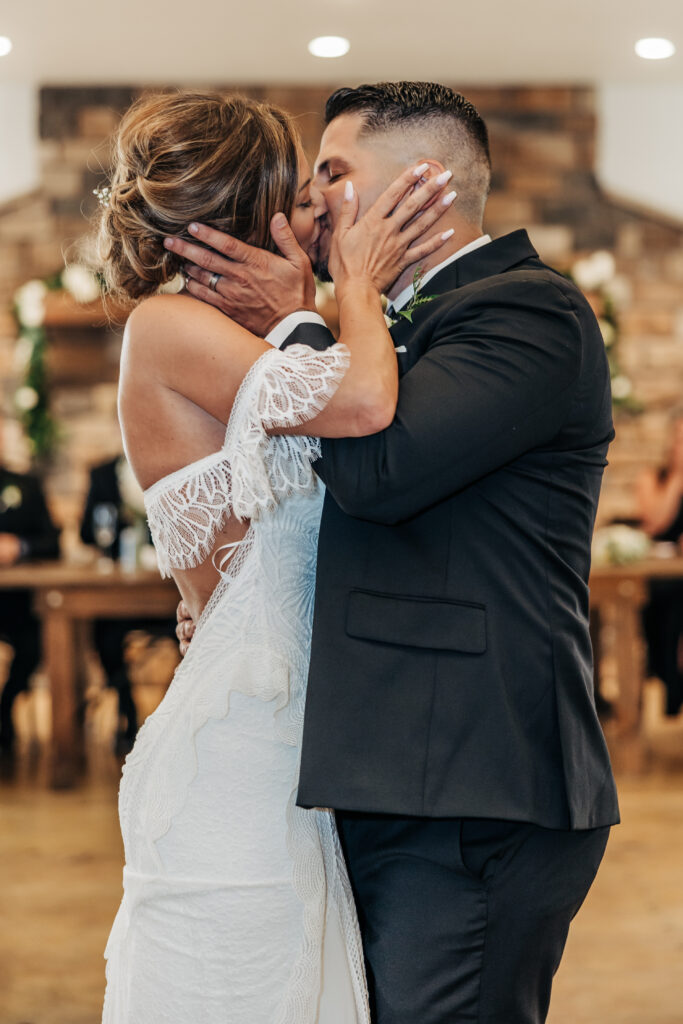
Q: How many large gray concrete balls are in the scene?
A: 0